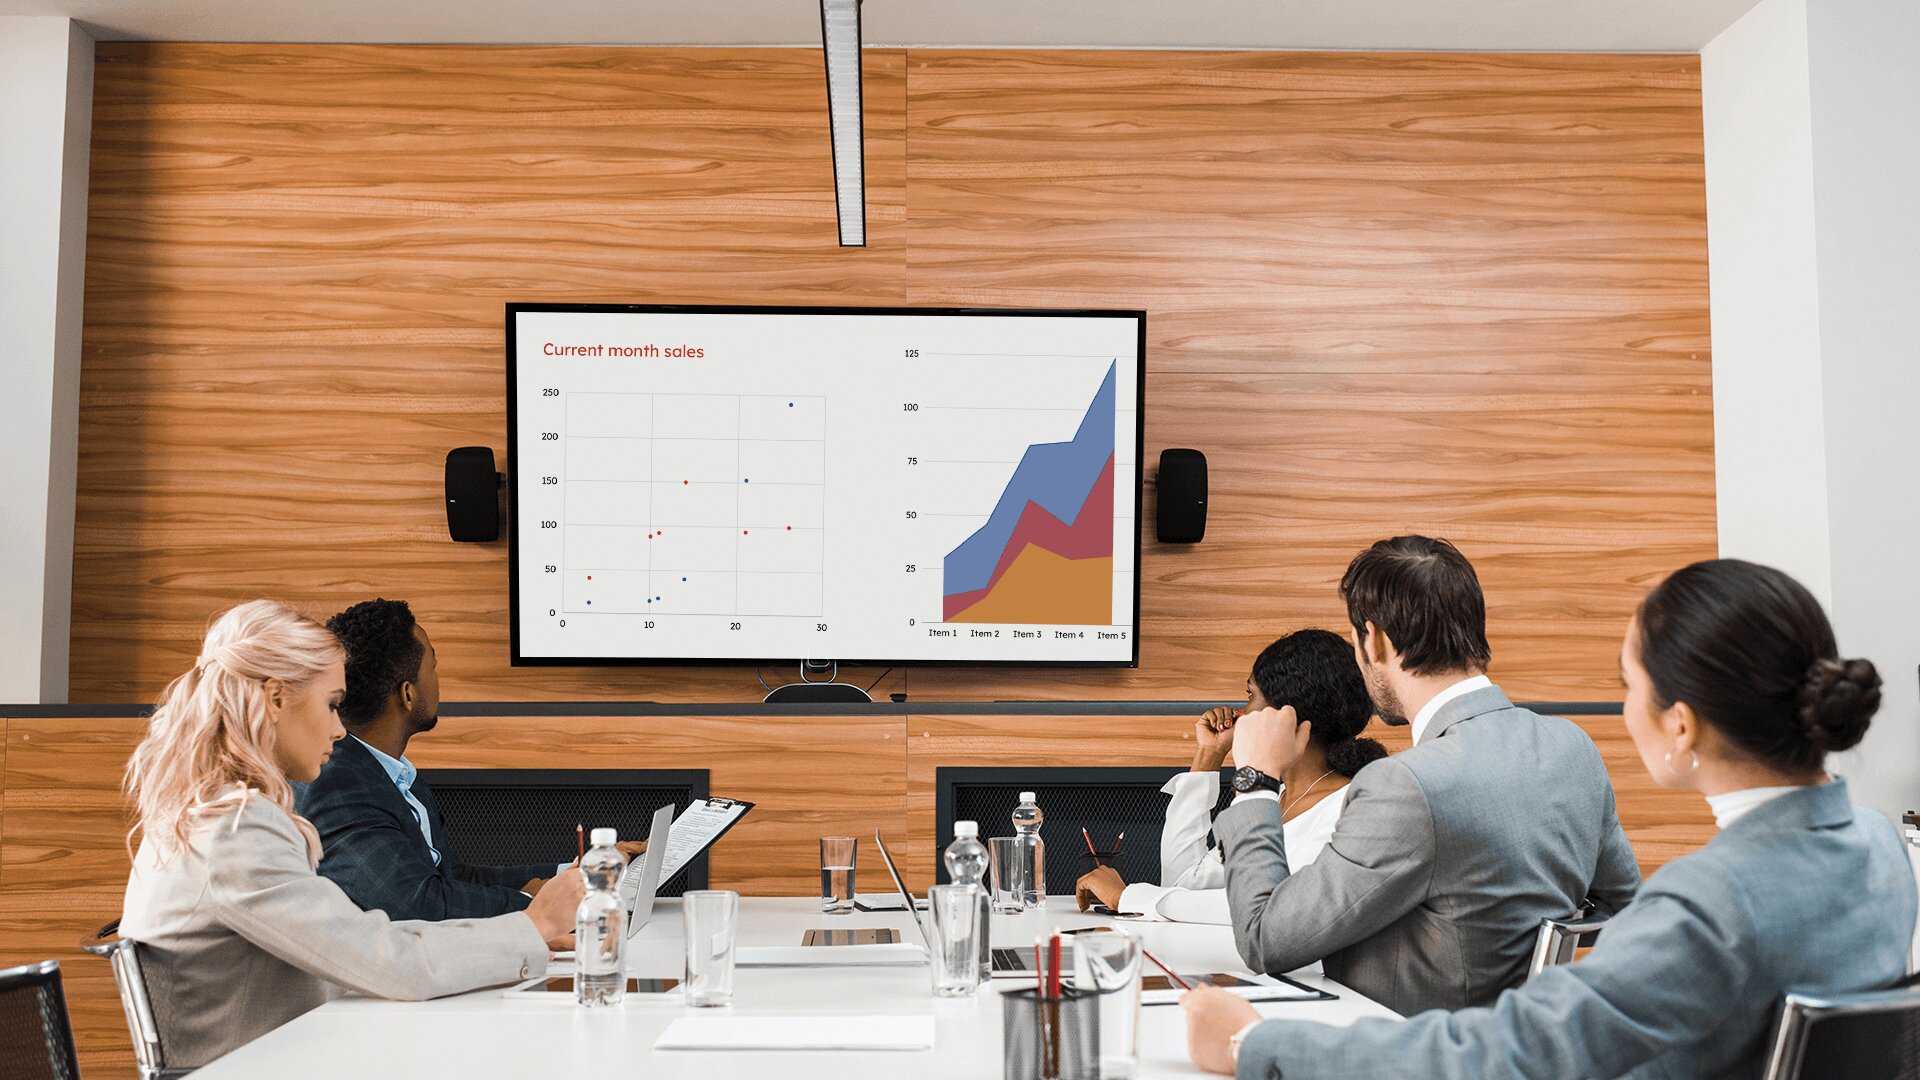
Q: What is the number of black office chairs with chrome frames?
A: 4